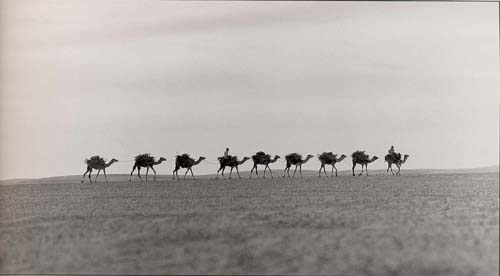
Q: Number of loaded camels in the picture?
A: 9